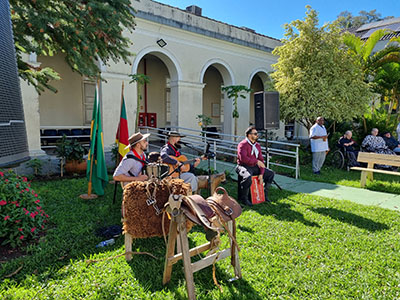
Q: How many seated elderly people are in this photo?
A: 3